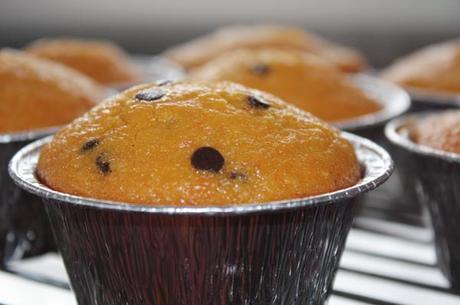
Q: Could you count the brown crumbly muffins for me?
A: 7